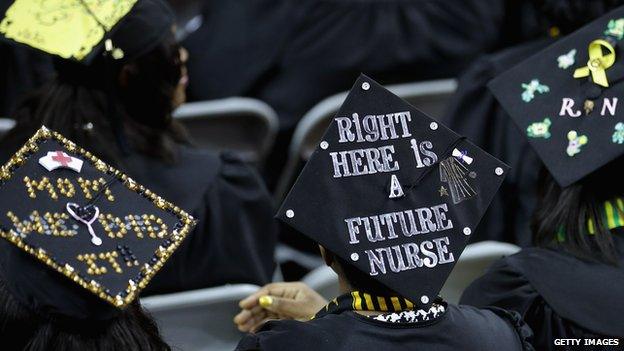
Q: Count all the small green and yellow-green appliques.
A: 6